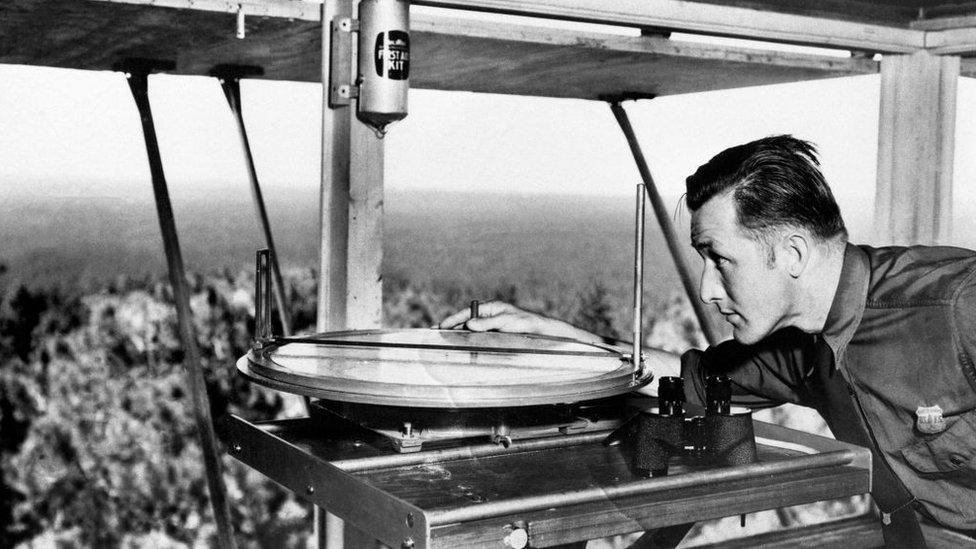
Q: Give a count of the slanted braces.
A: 3